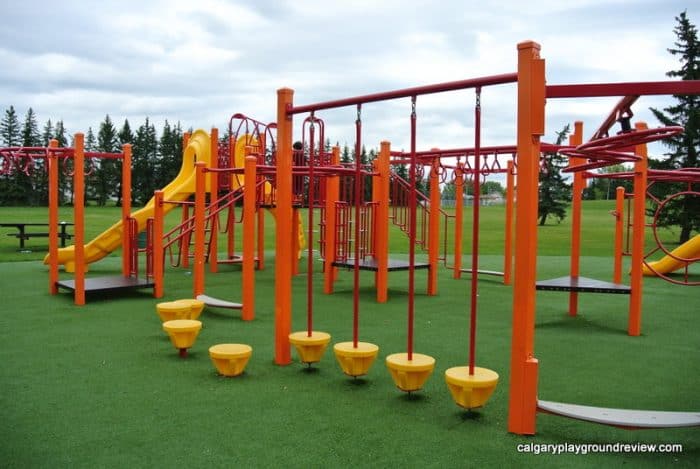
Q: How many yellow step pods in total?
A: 8